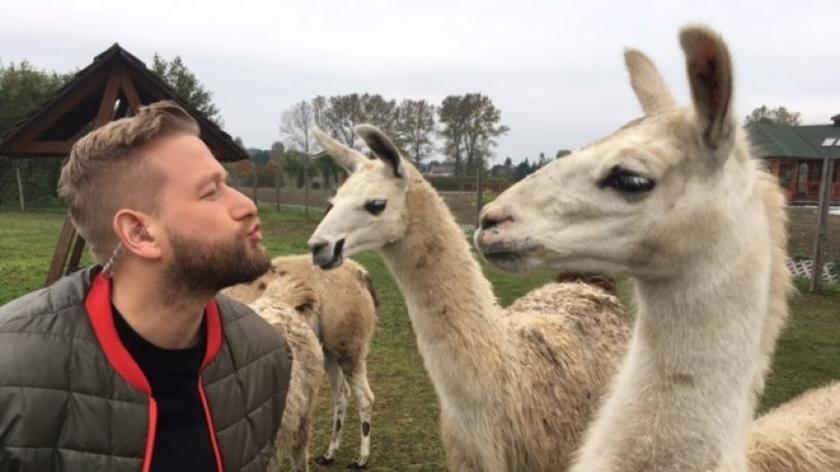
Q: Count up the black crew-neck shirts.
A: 1